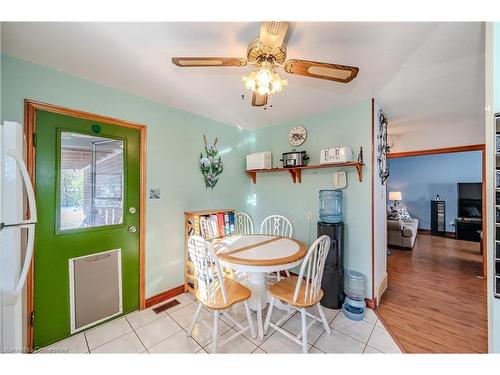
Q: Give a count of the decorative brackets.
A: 4